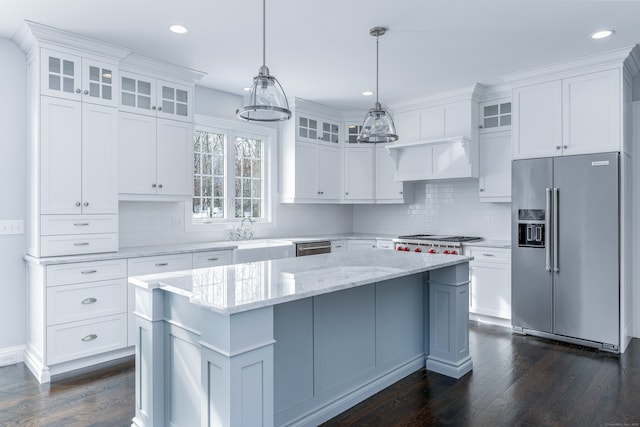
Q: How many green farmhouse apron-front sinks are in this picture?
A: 0